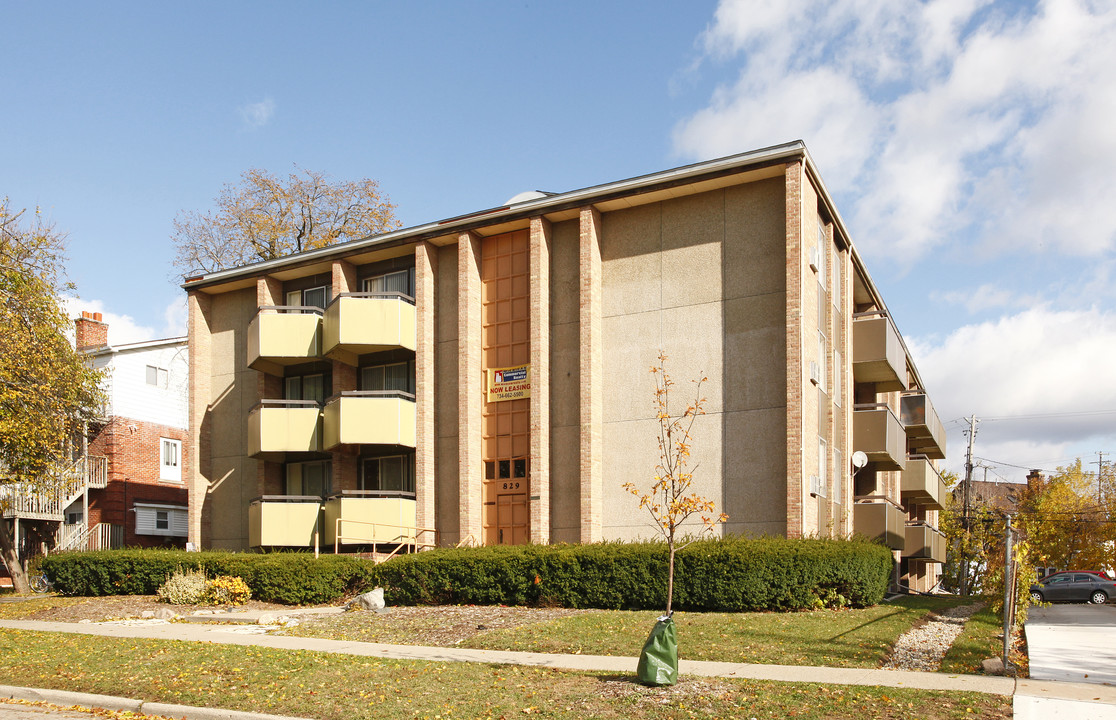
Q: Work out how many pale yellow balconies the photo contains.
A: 6